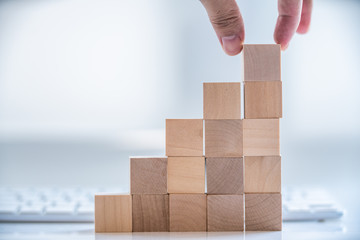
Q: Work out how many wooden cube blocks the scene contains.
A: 15